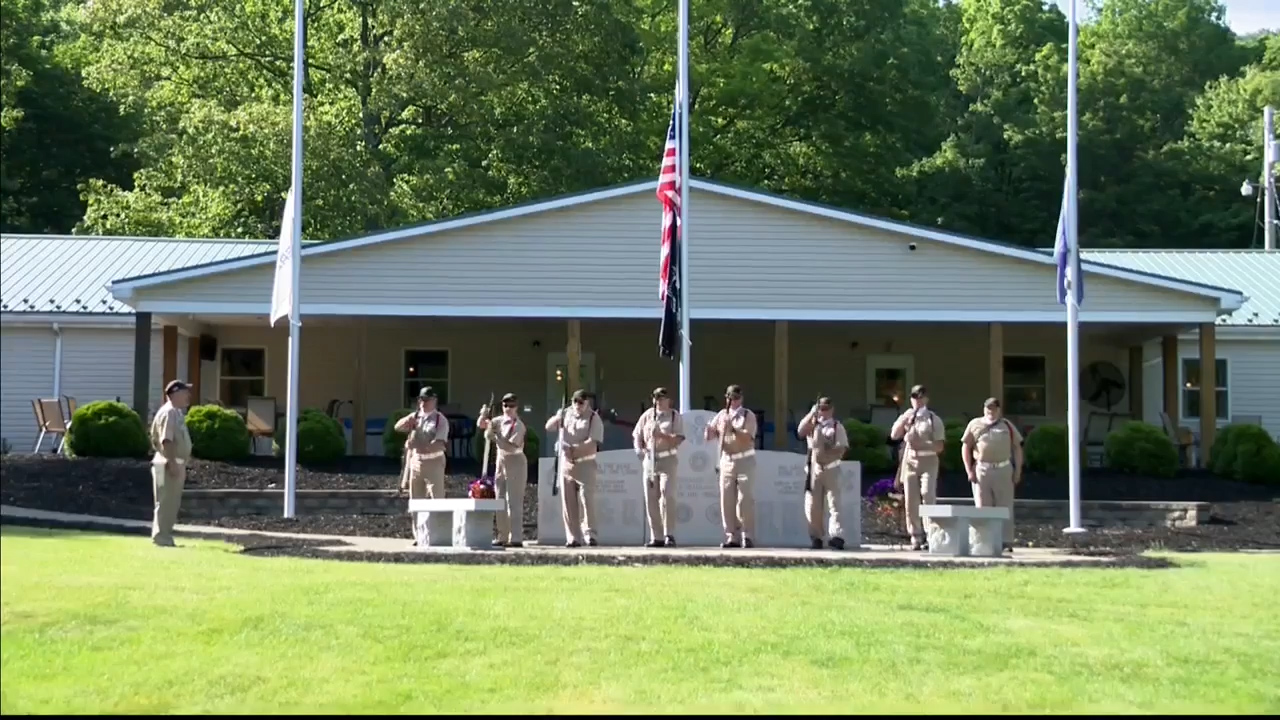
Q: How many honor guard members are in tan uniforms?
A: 9